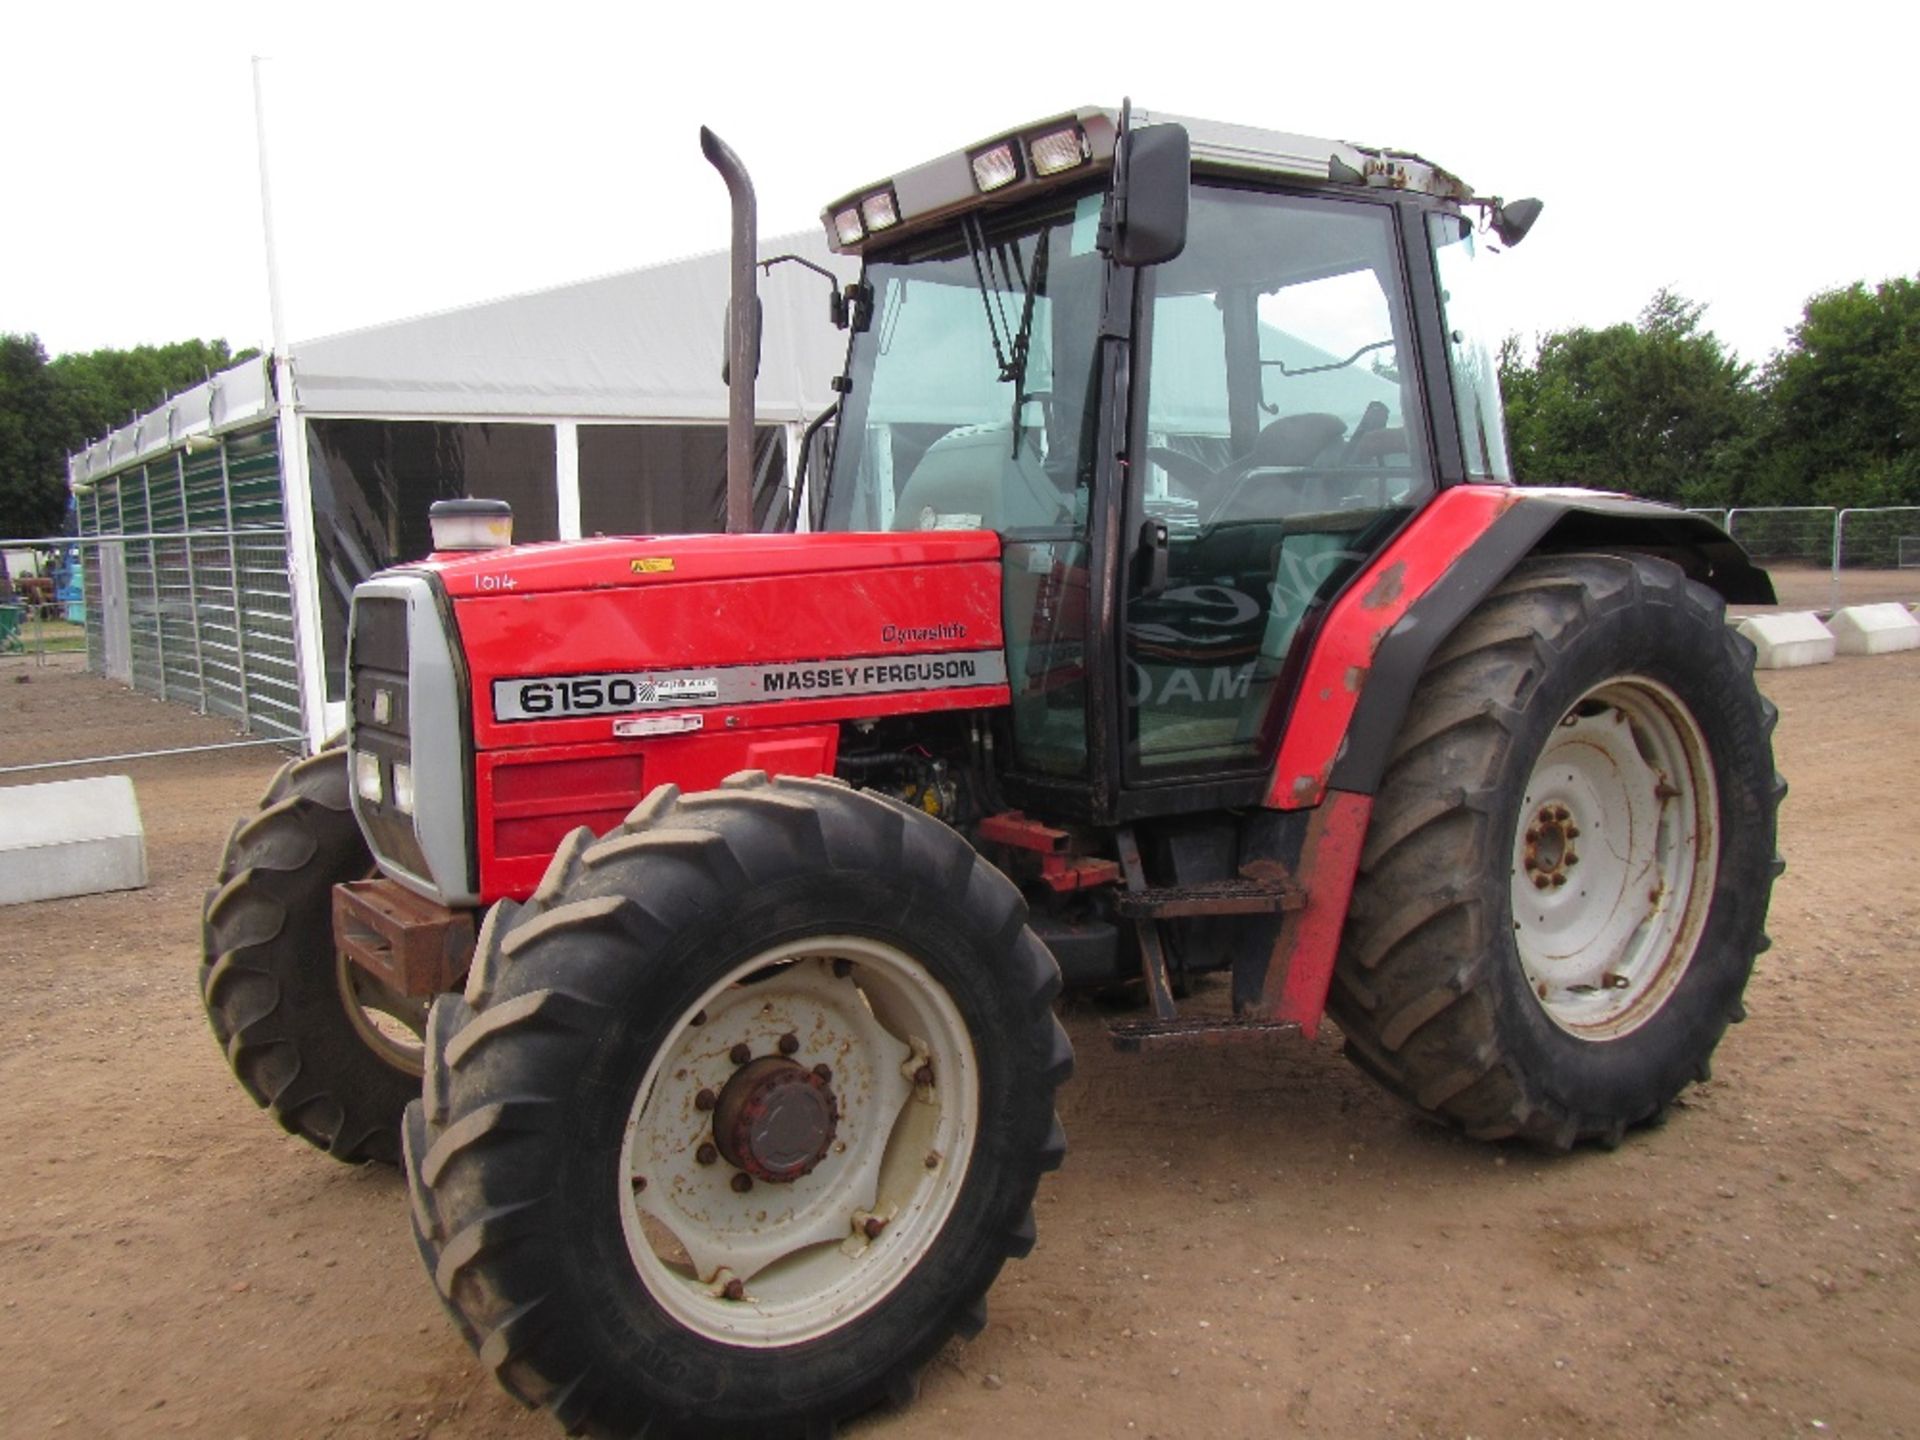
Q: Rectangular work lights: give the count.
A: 4